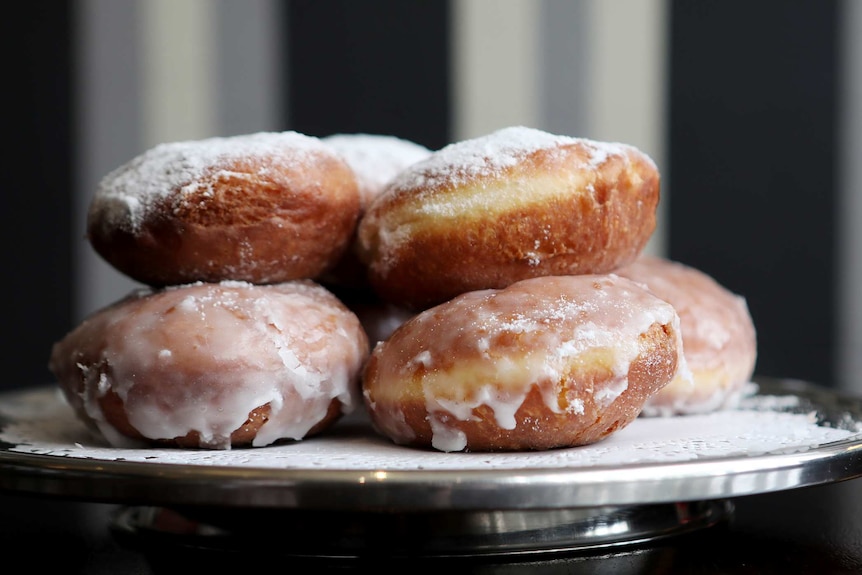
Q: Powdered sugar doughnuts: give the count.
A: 3